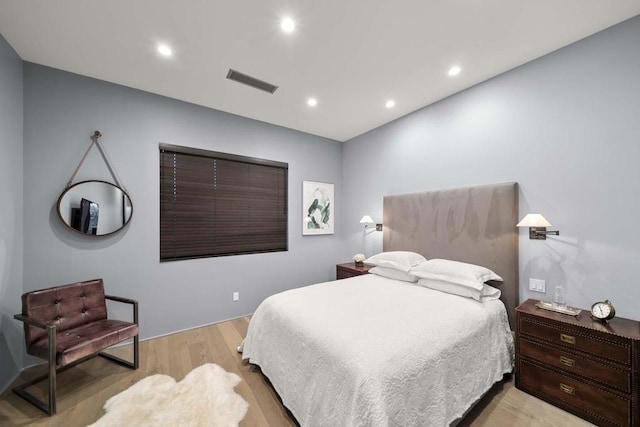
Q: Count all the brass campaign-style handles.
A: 3